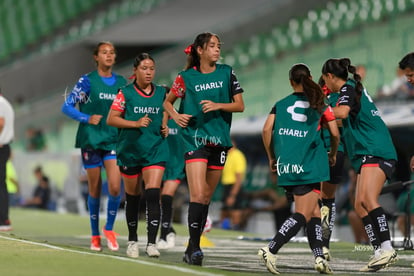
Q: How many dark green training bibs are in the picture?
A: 7